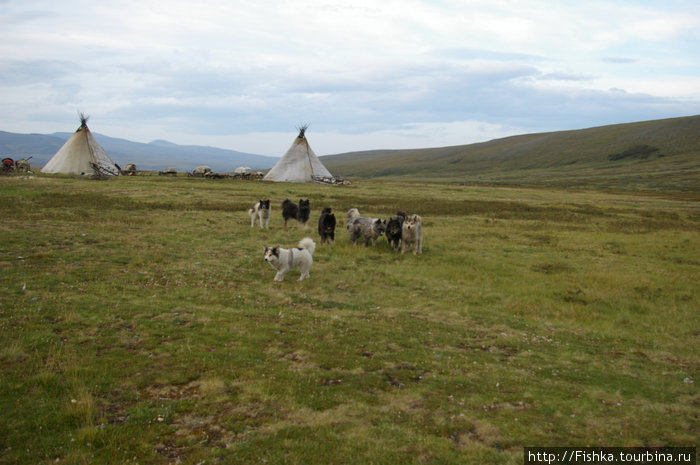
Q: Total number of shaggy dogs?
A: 7